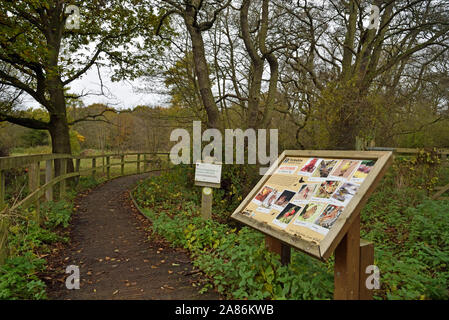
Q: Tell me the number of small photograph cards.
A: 13